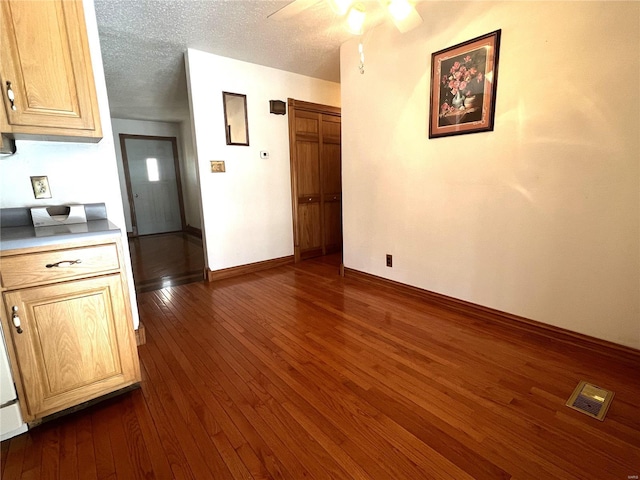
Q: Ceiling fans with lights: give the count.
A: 1